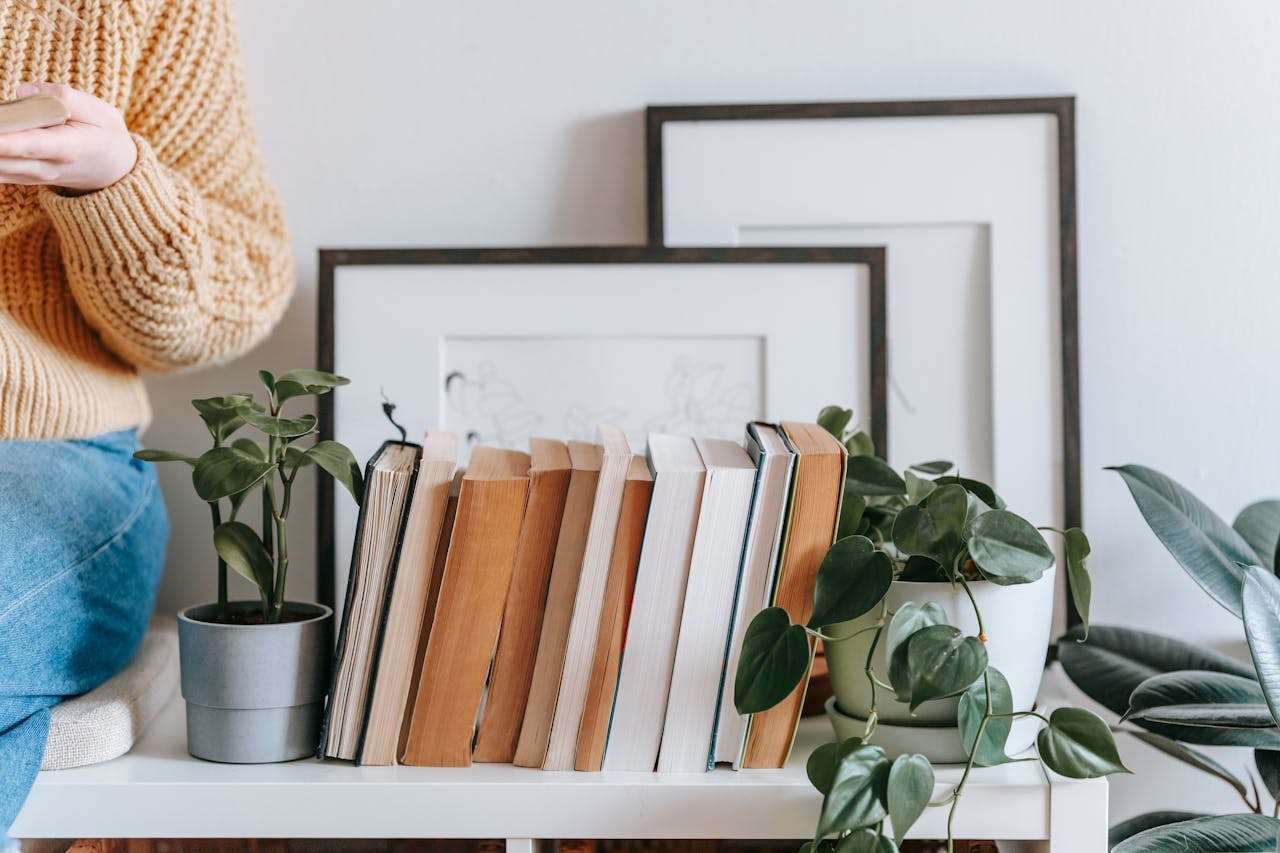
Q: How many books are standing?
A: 12